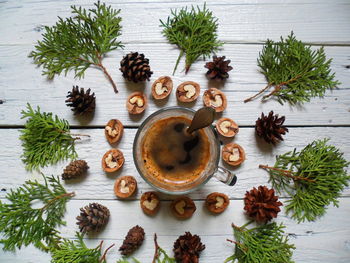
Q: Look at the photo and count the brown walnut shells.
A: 12